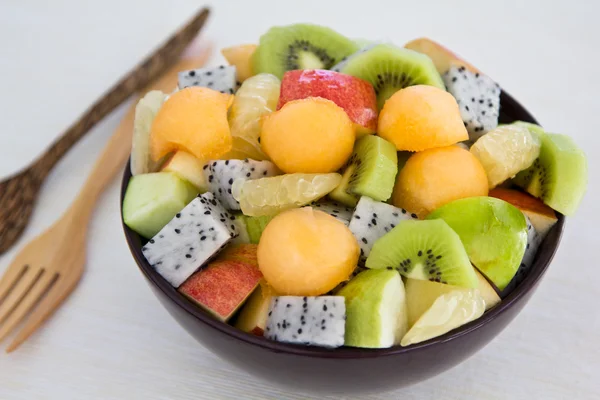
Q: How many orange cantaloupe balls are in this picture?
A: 5